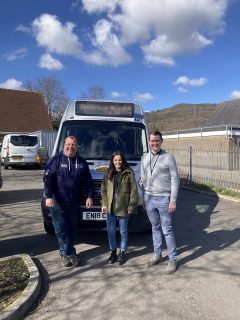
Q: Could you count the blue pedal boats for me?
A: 0